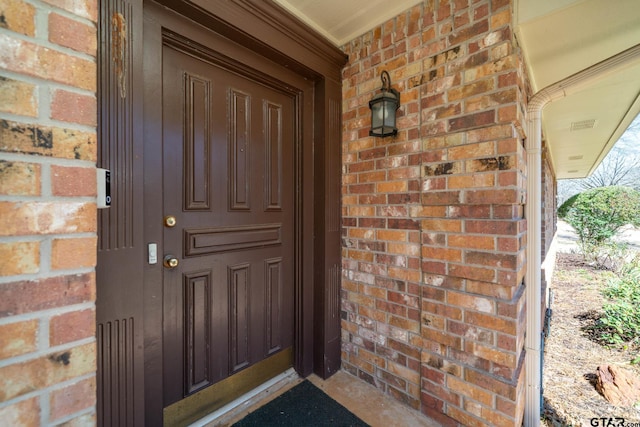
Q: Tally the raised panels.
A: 7